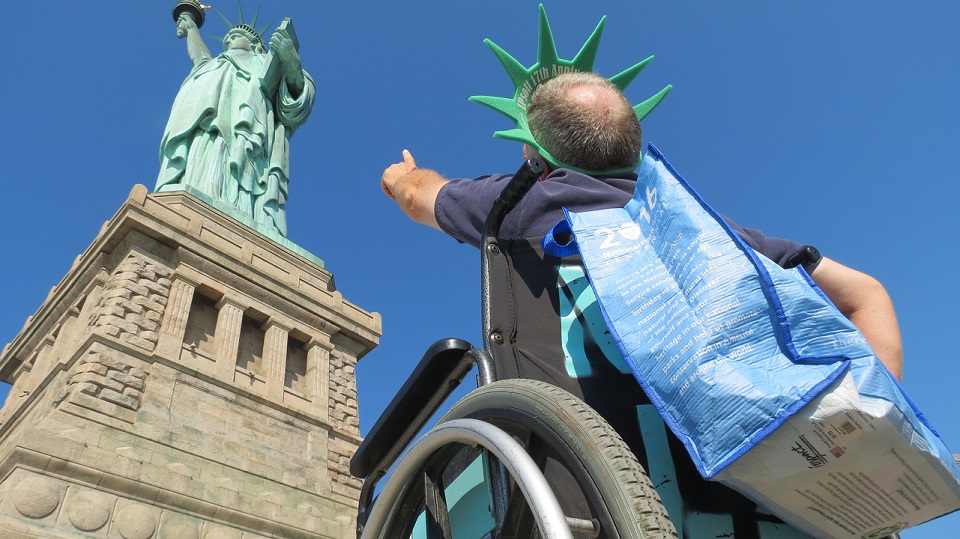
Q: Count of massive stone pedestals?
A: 1